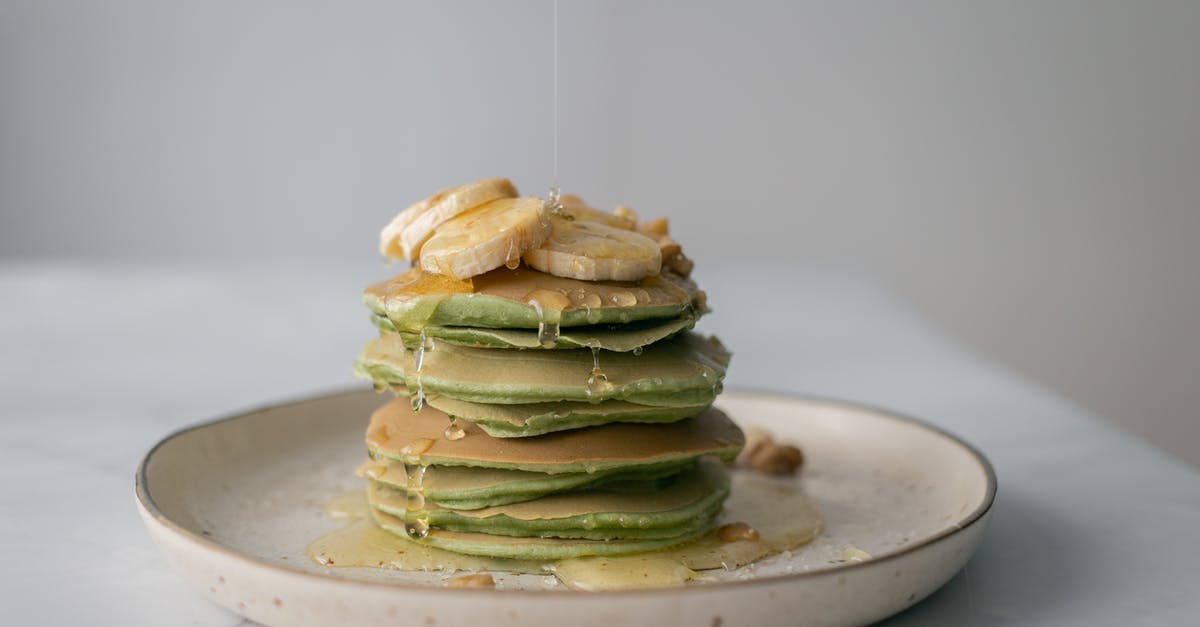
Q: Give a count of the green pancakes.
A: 8